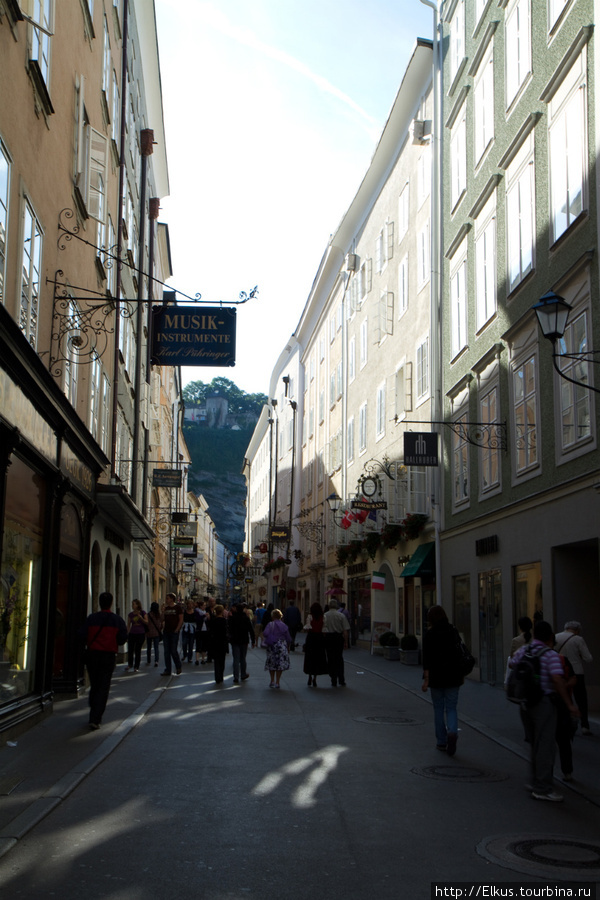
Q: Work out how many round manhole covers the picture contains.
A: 3